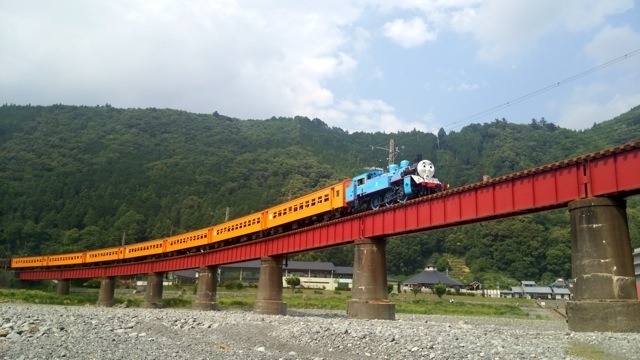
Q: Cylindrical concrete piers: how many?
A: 7